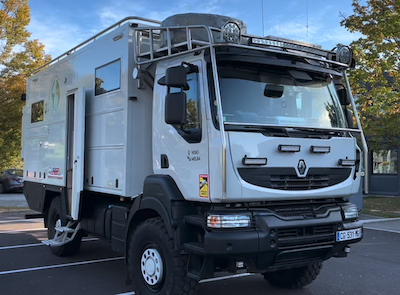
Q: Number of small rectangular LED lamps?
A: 4